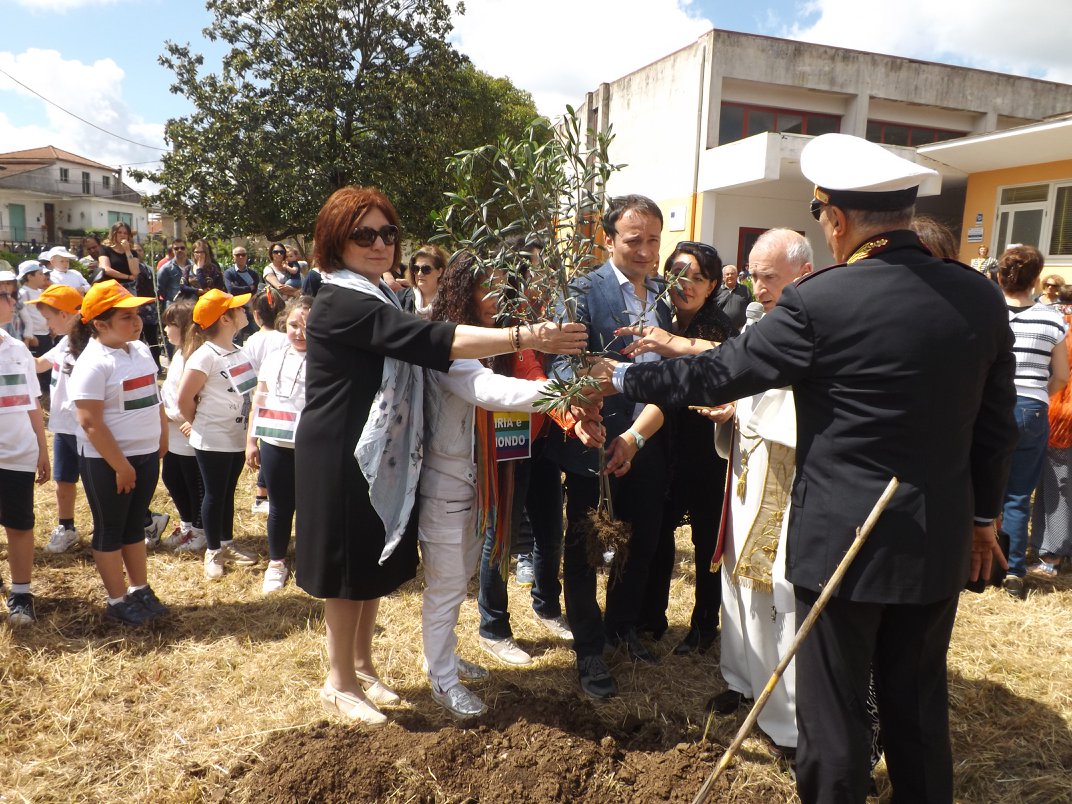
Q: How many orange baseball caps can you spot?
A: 3